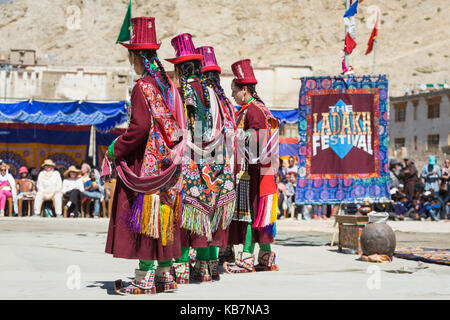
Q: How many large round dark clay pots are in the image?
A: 1